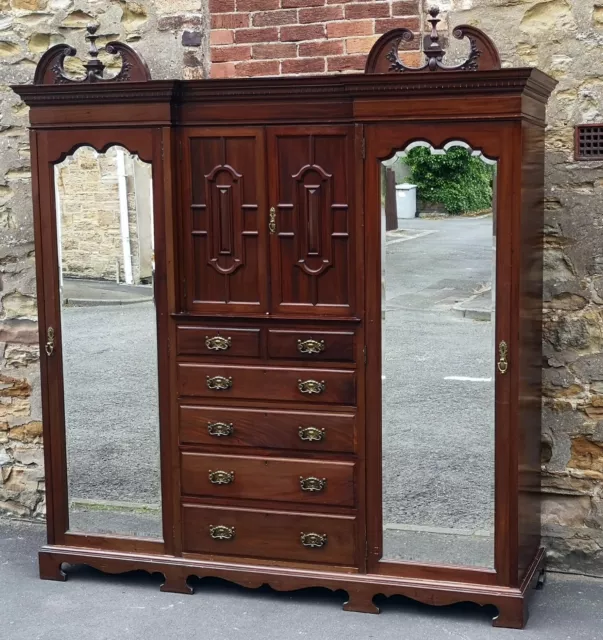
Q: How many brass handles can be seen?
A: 13